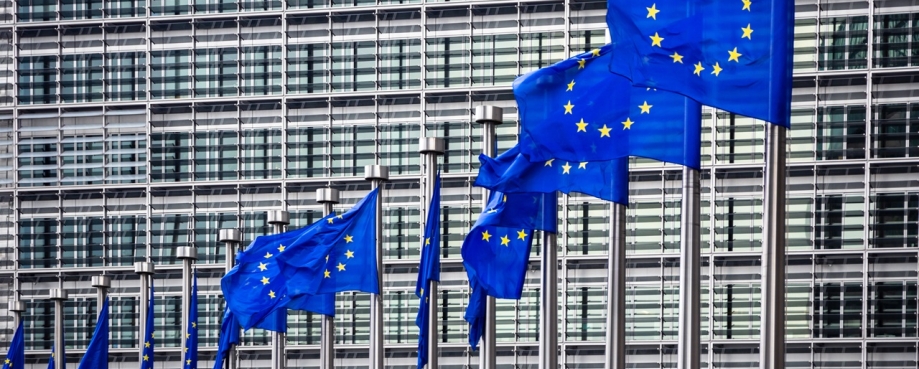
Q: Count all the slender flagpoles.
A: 15